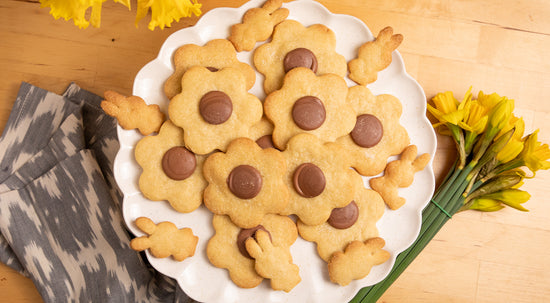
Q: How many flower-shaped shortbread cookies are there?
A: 11